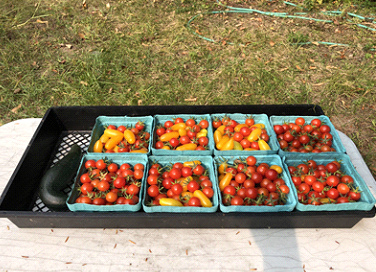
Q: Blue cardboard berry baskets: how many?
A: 8